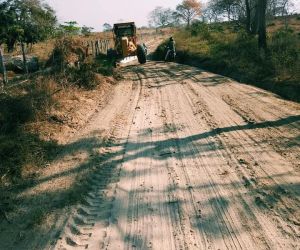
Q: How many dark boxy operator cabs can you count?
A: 1